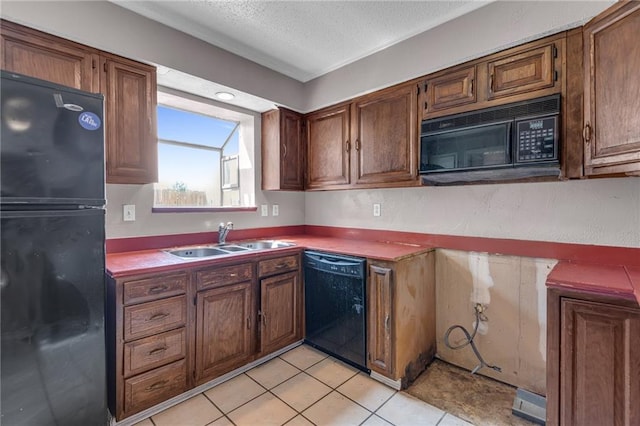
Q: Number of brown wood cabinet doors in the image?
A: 12